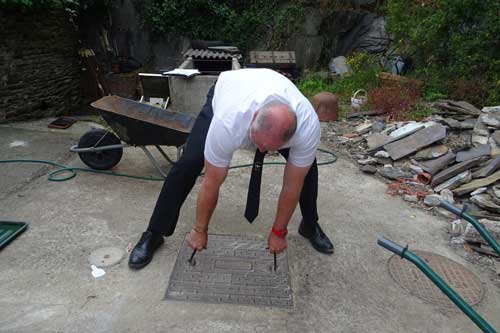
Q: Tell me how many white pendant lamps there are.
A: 0